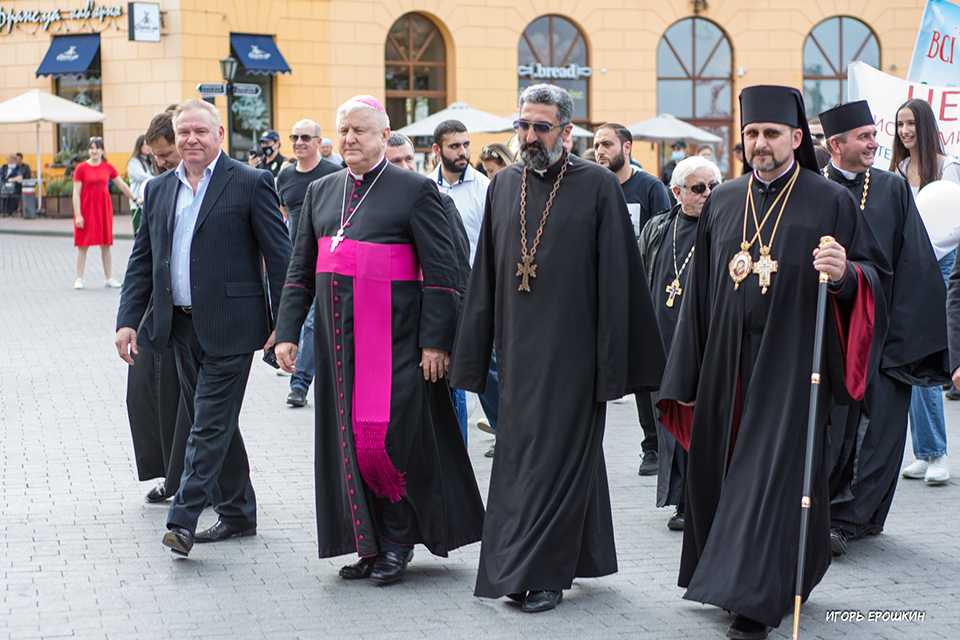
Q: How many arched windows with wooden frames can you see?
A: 4